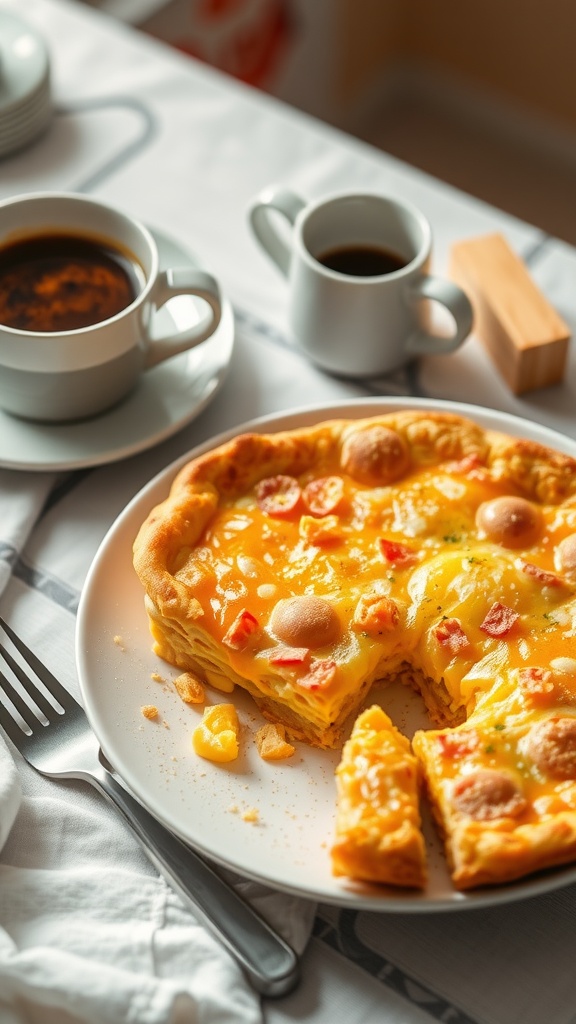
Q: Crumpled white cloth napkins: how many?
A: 1